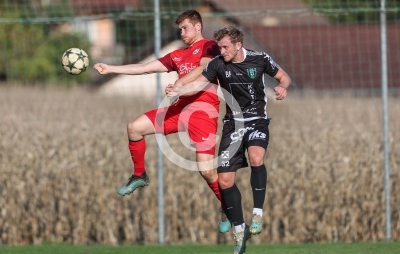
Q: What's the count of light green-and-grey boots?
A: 2